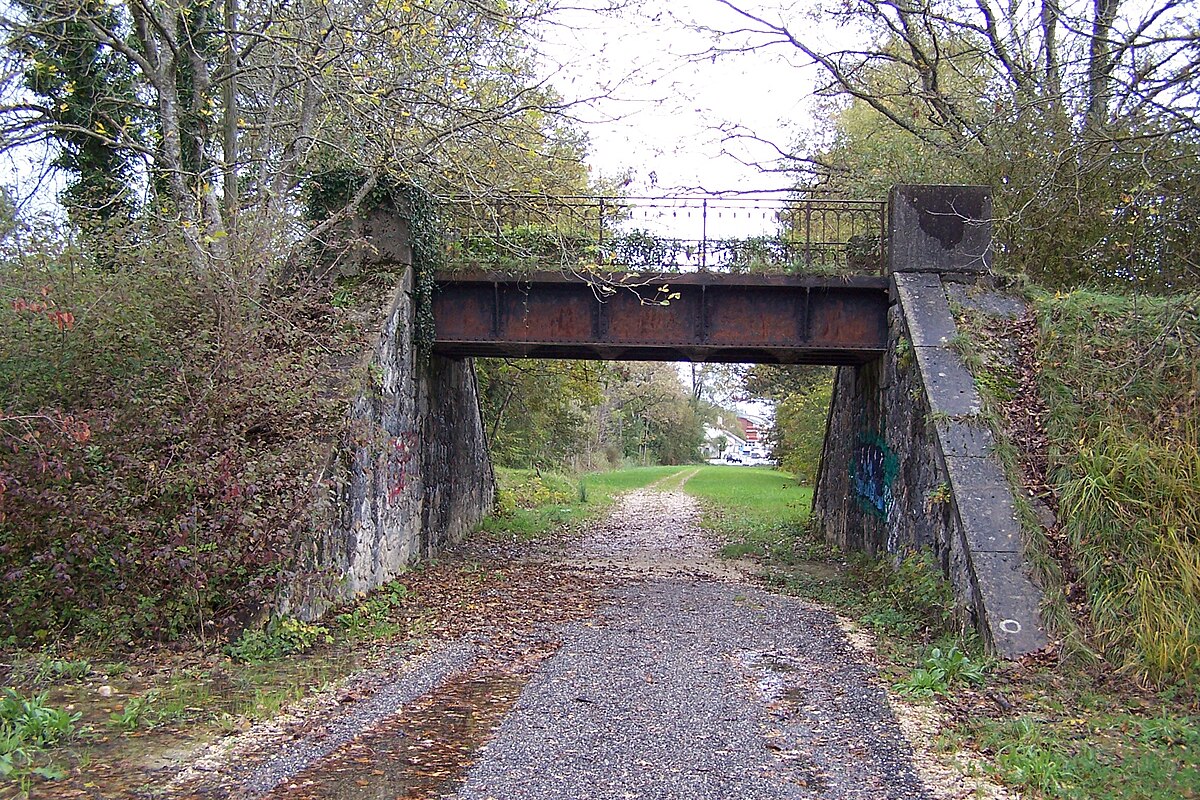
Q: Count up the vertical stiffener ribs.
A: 4